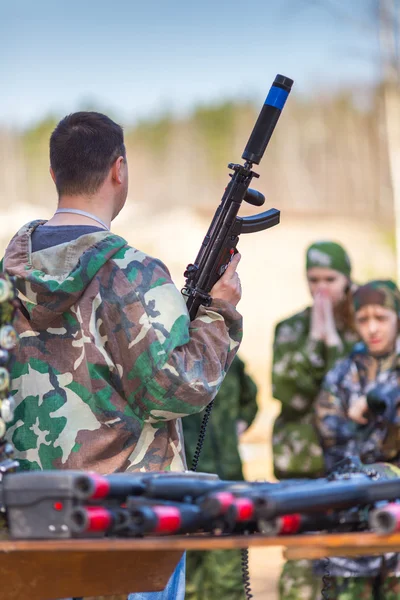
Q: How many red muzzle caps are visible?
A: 7